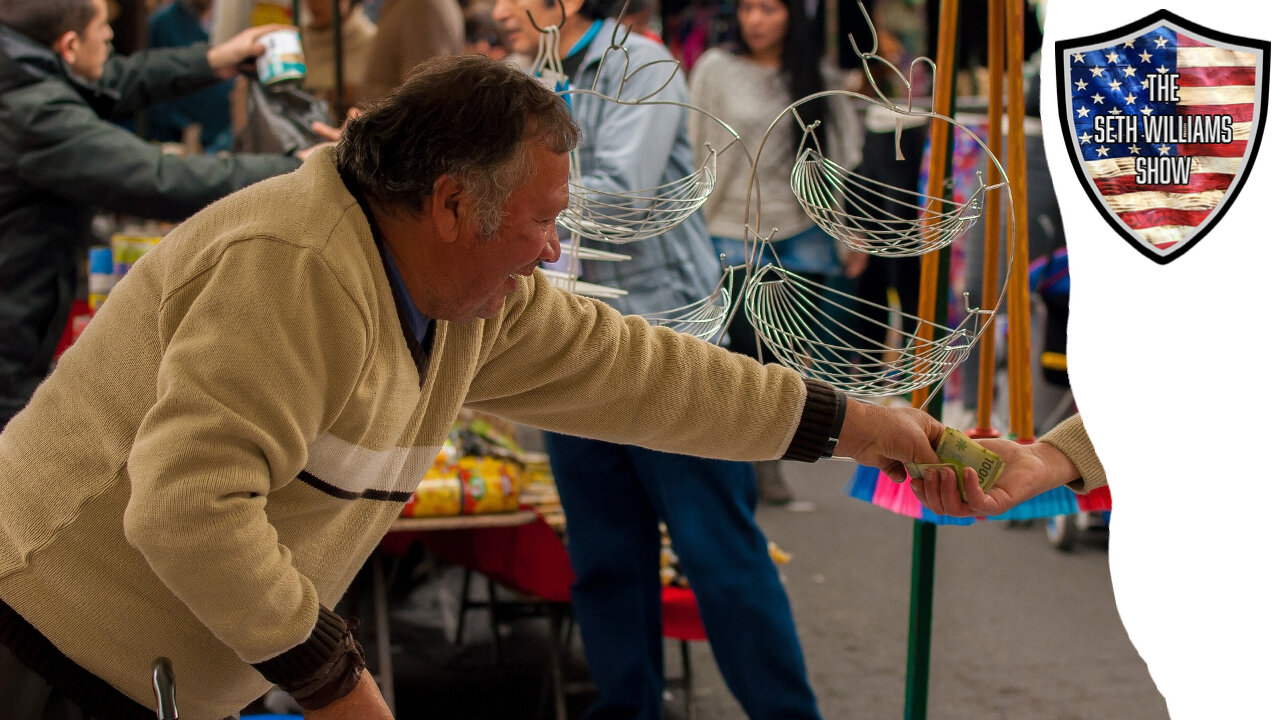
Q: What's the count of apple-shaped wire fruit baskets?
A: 2